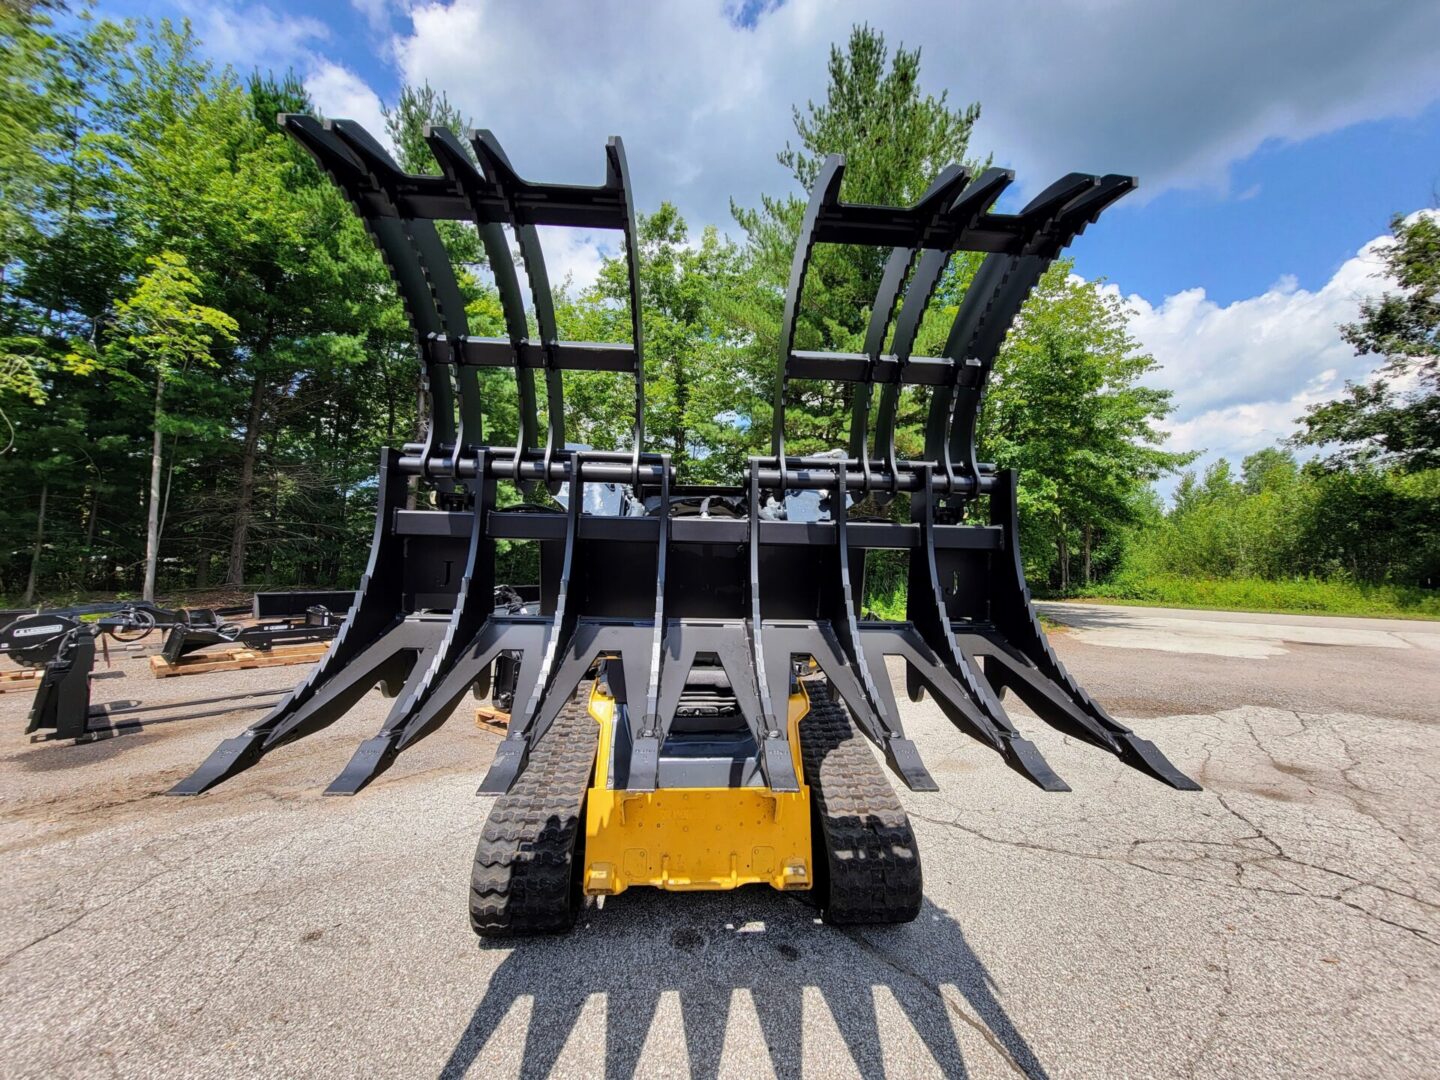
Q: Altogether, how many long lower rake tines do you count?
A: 8